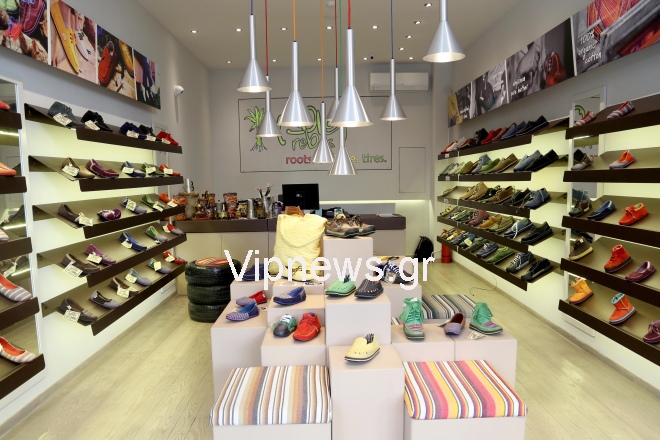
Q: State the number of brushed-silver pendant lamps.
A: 9